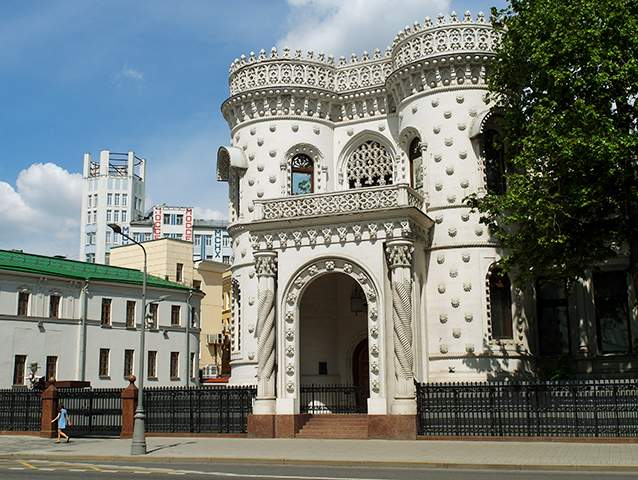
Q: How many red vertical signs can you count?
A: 2